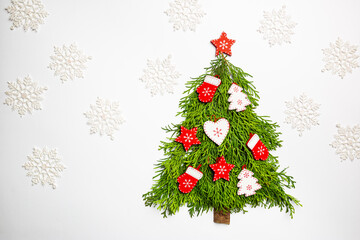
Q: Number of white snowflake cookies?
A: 11